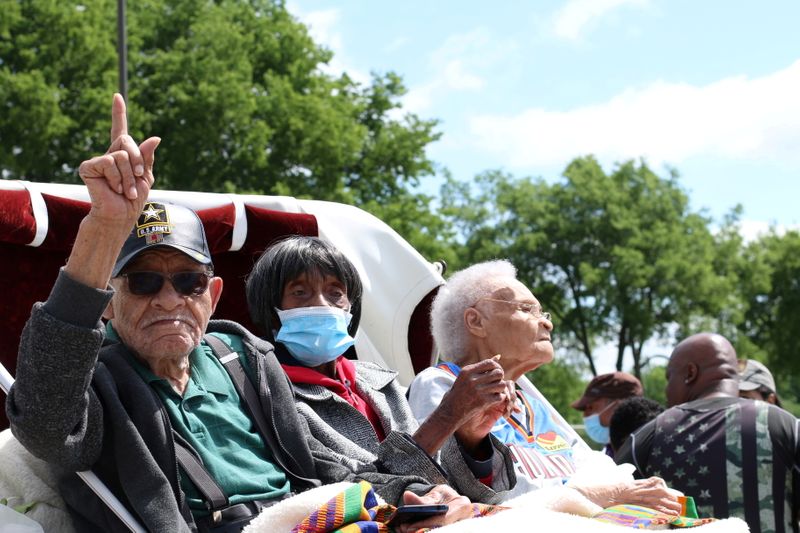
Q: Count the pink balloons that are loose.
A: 0